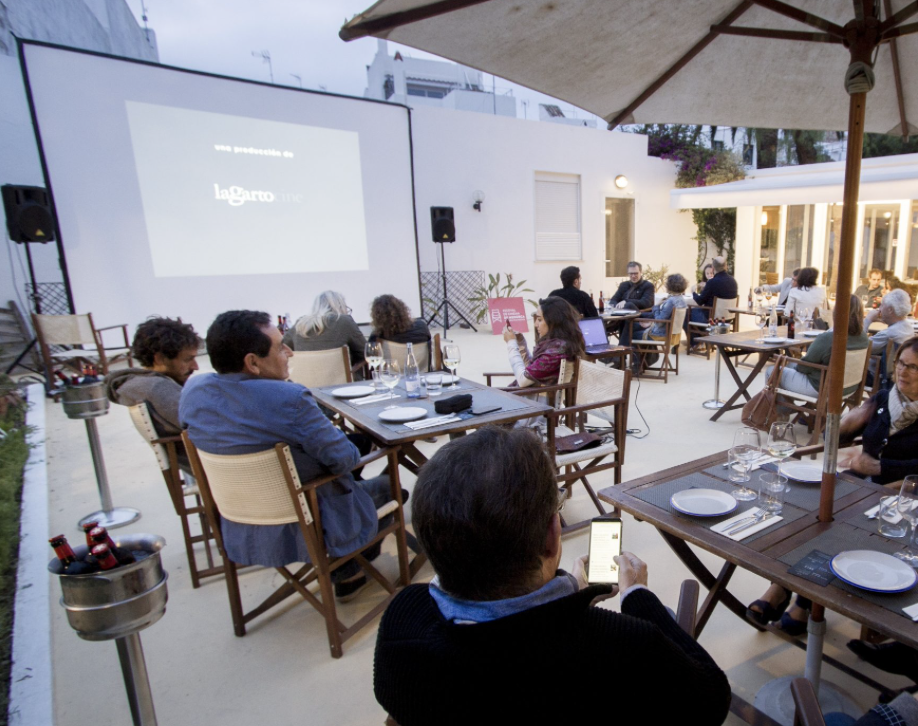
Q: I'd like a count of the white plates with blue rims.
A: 3